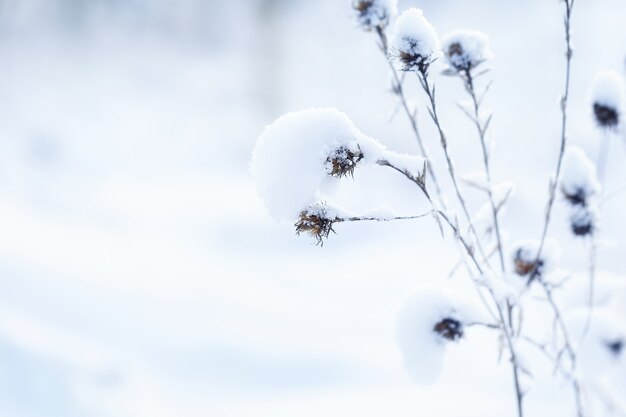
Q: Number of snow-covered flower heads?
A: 11